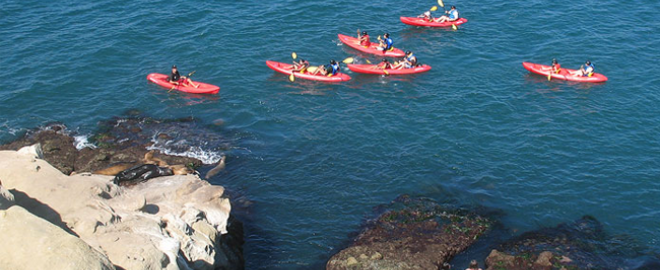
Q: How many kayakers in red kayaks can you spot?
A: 11